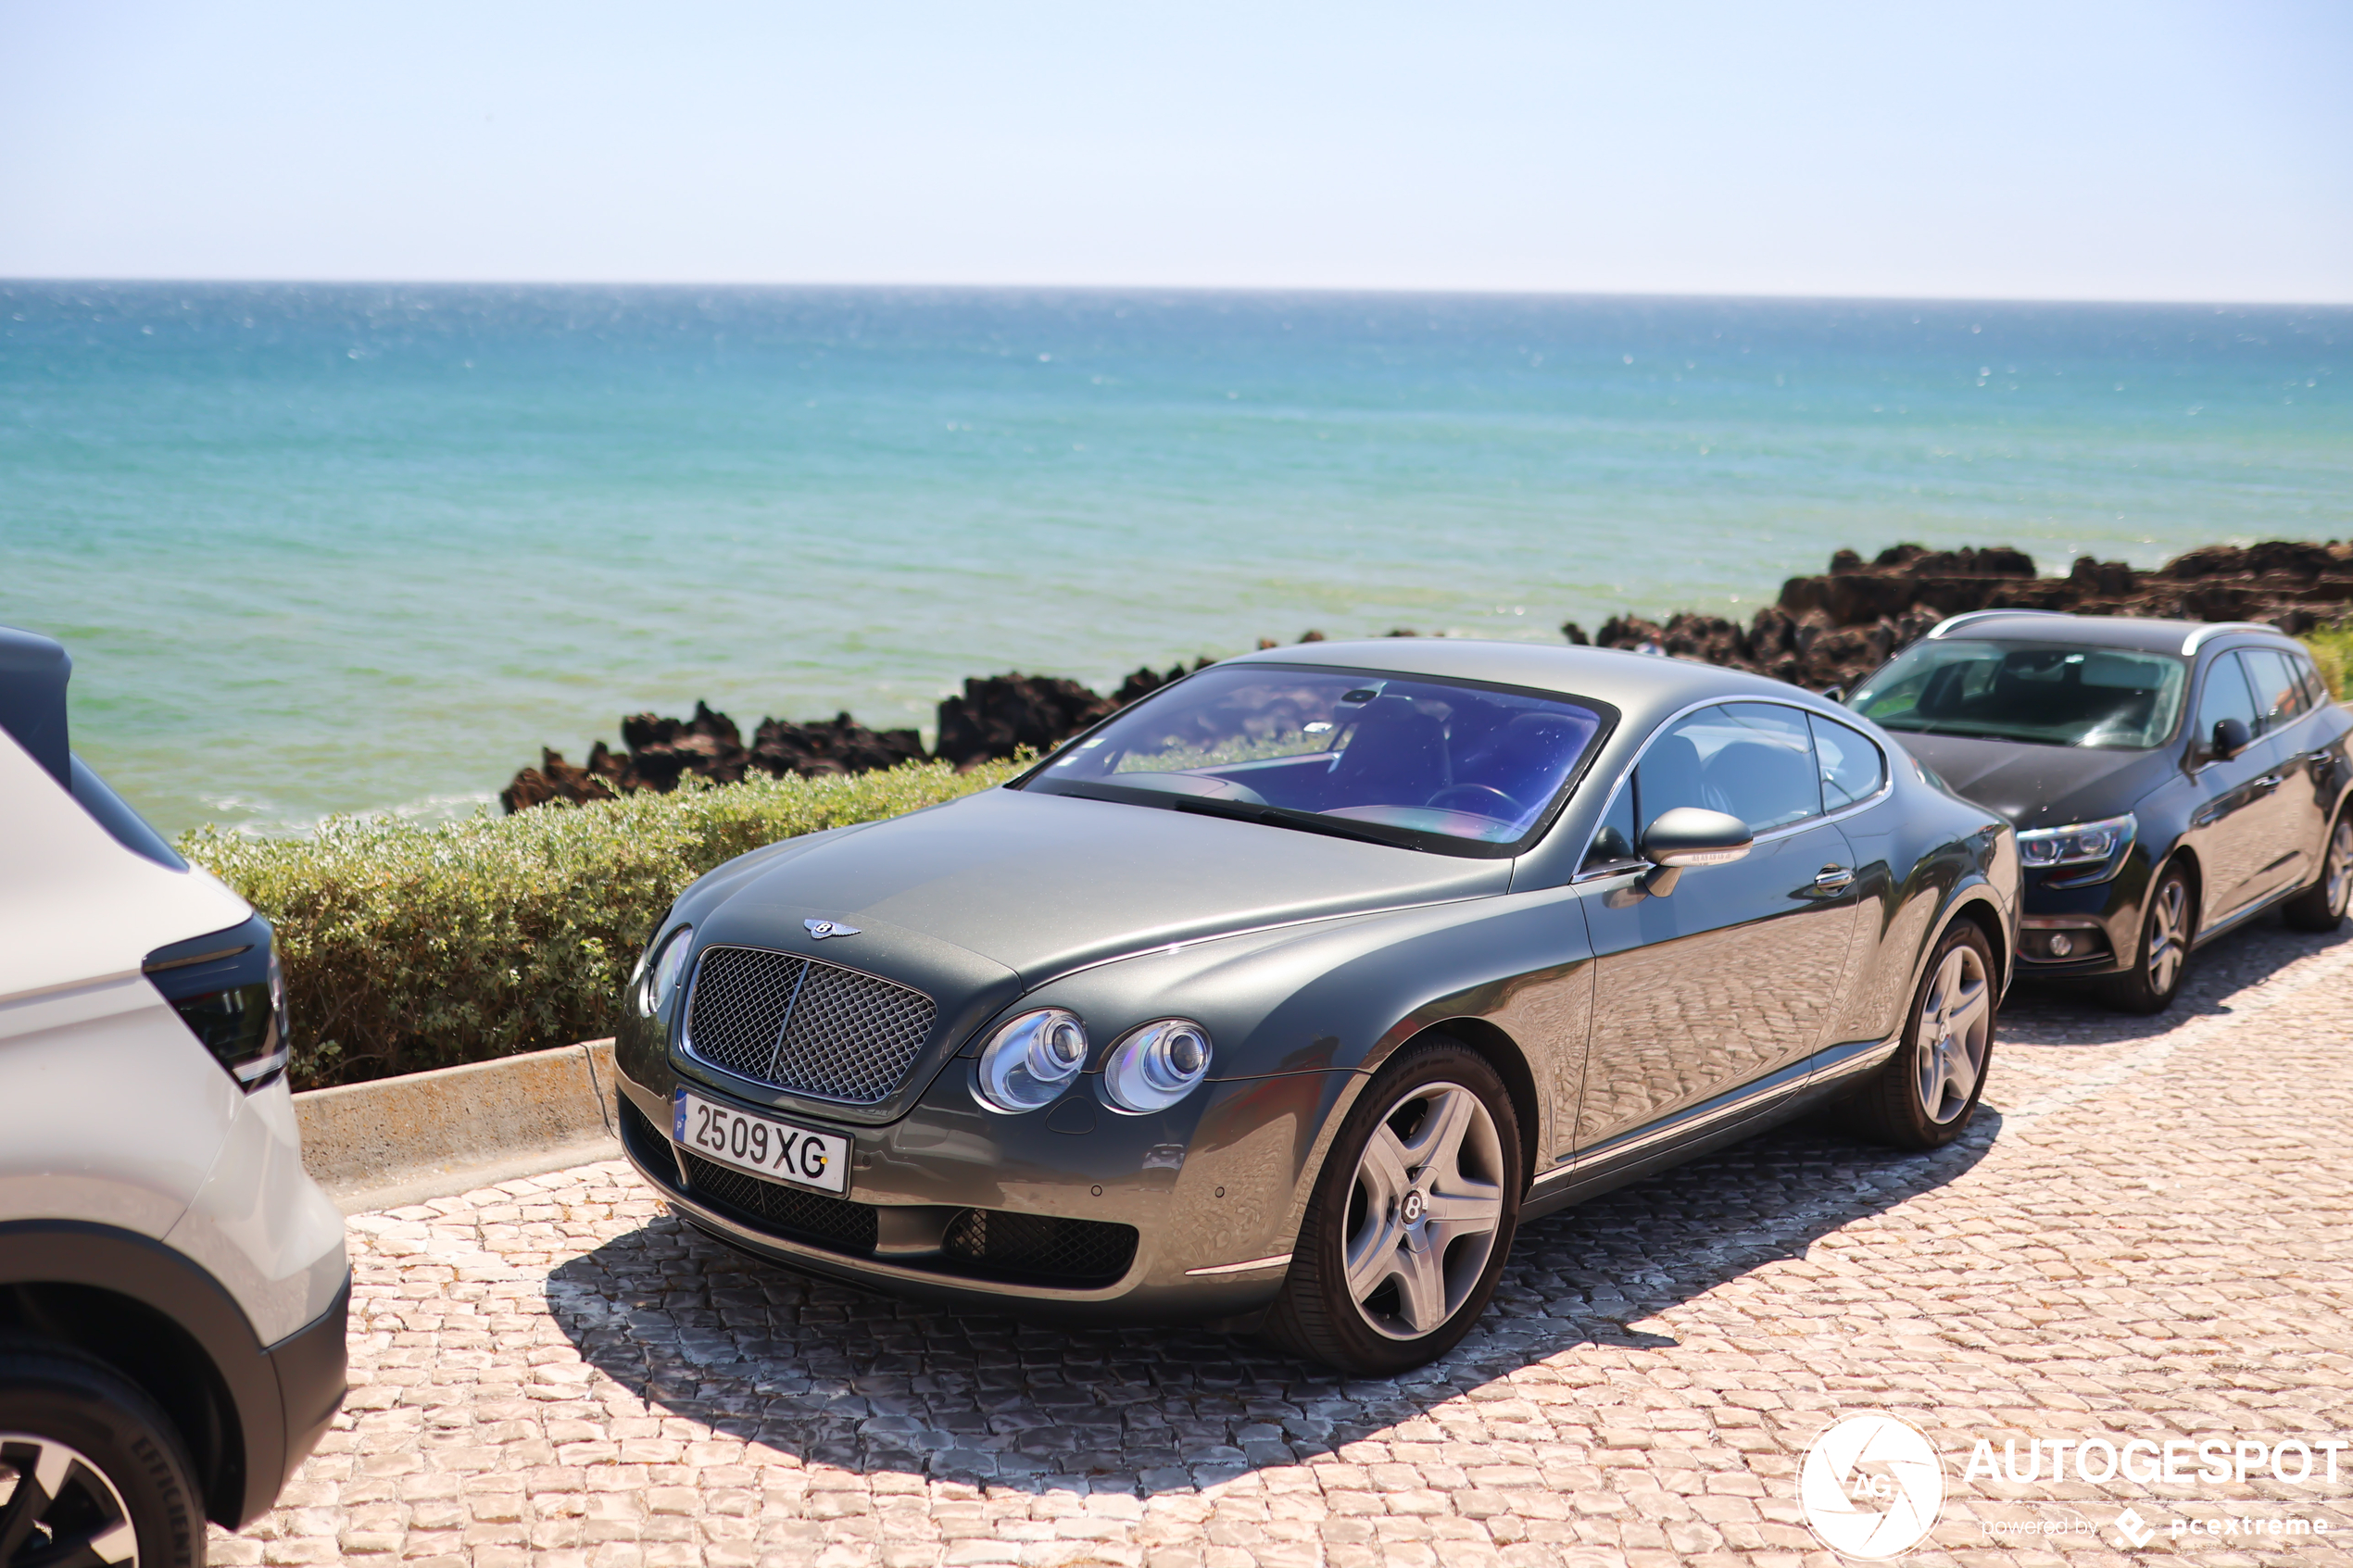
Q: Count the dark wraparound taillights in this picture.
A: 1